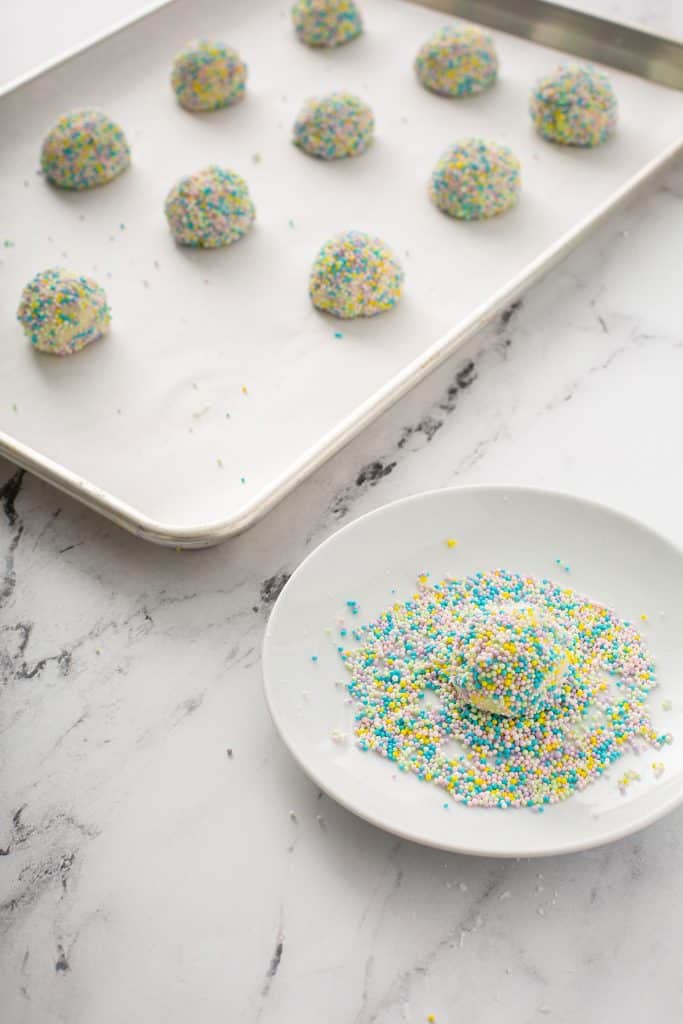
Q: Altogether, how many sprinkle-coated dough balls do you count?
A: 11